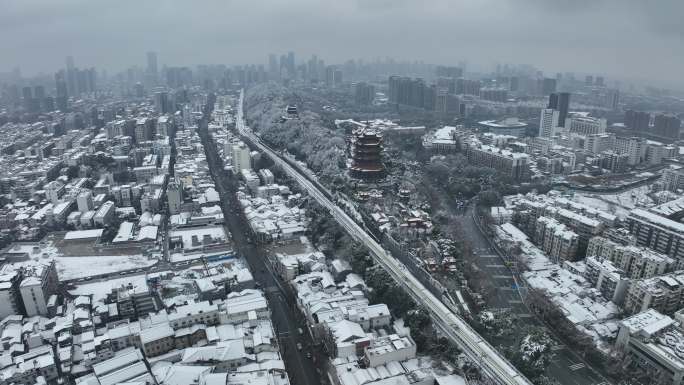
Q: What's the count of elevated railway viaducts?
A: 1